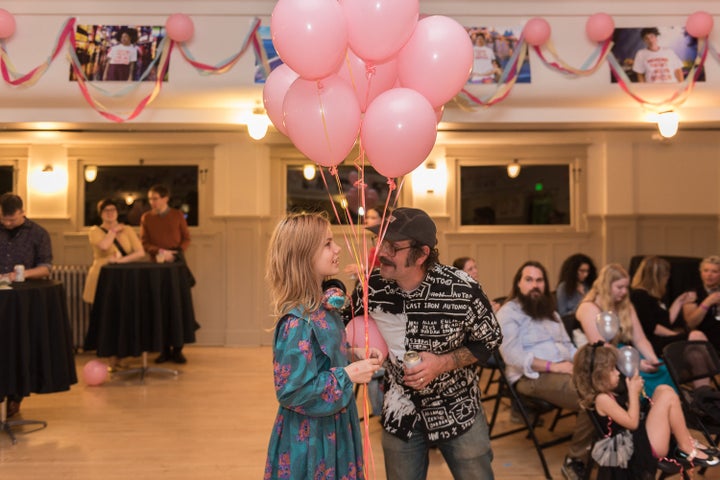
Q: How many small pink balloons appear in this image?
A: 6